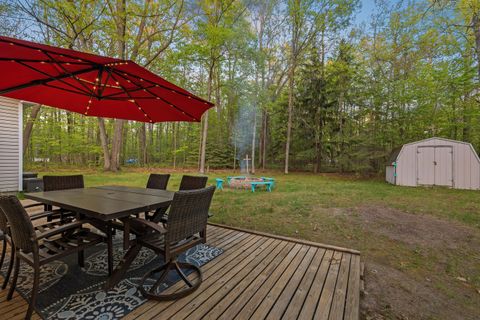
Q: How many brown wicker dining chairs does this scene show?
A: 6